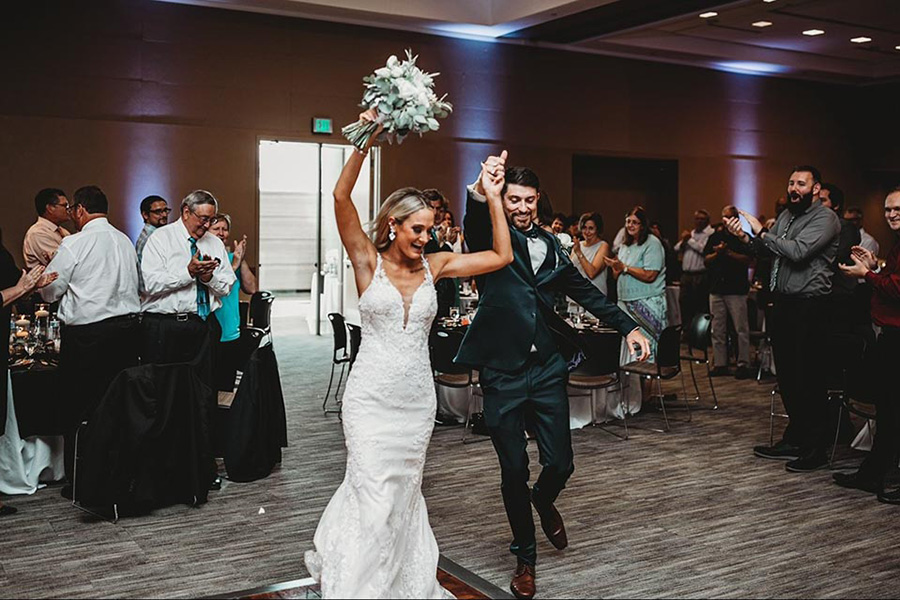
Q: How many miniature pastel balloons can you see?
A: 0